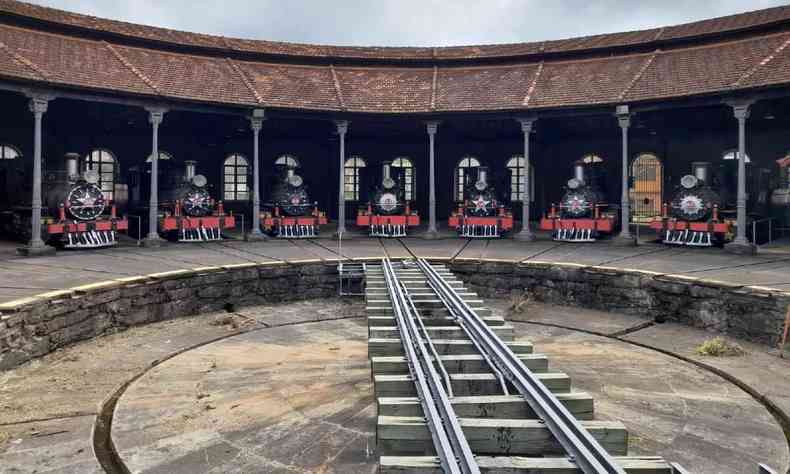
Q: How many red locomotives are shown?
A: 7